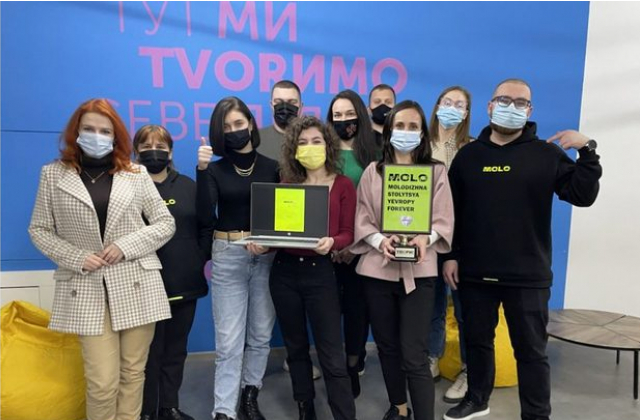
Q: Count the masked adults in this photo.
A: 10